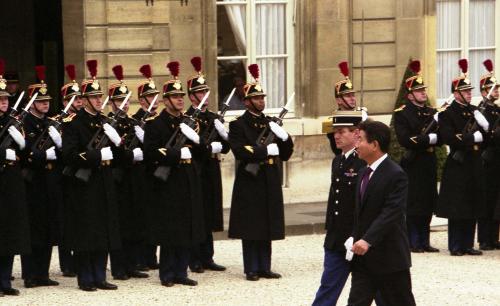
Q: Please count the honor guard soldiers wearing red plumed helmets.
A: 13